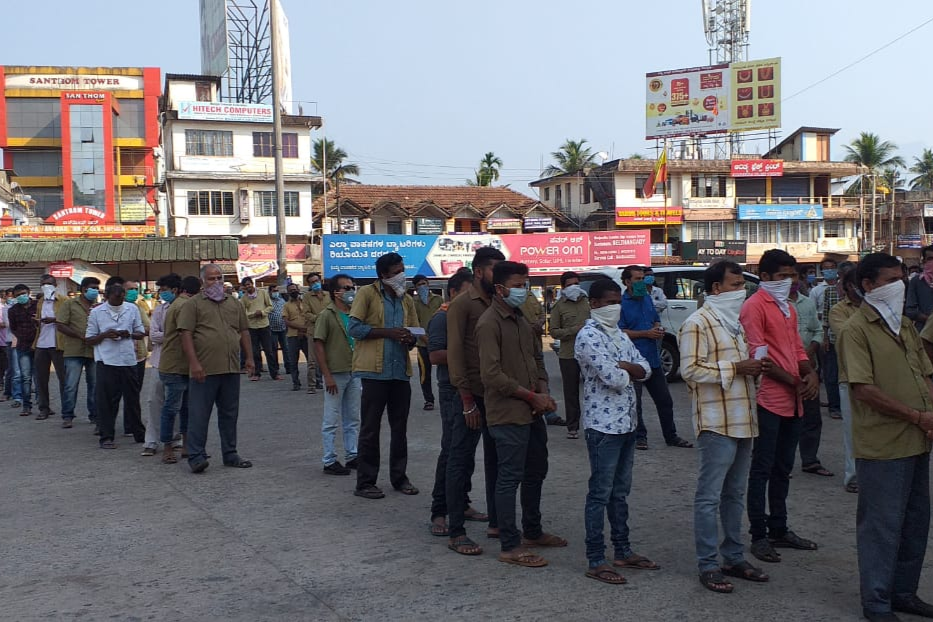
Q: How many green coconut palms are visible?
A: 5